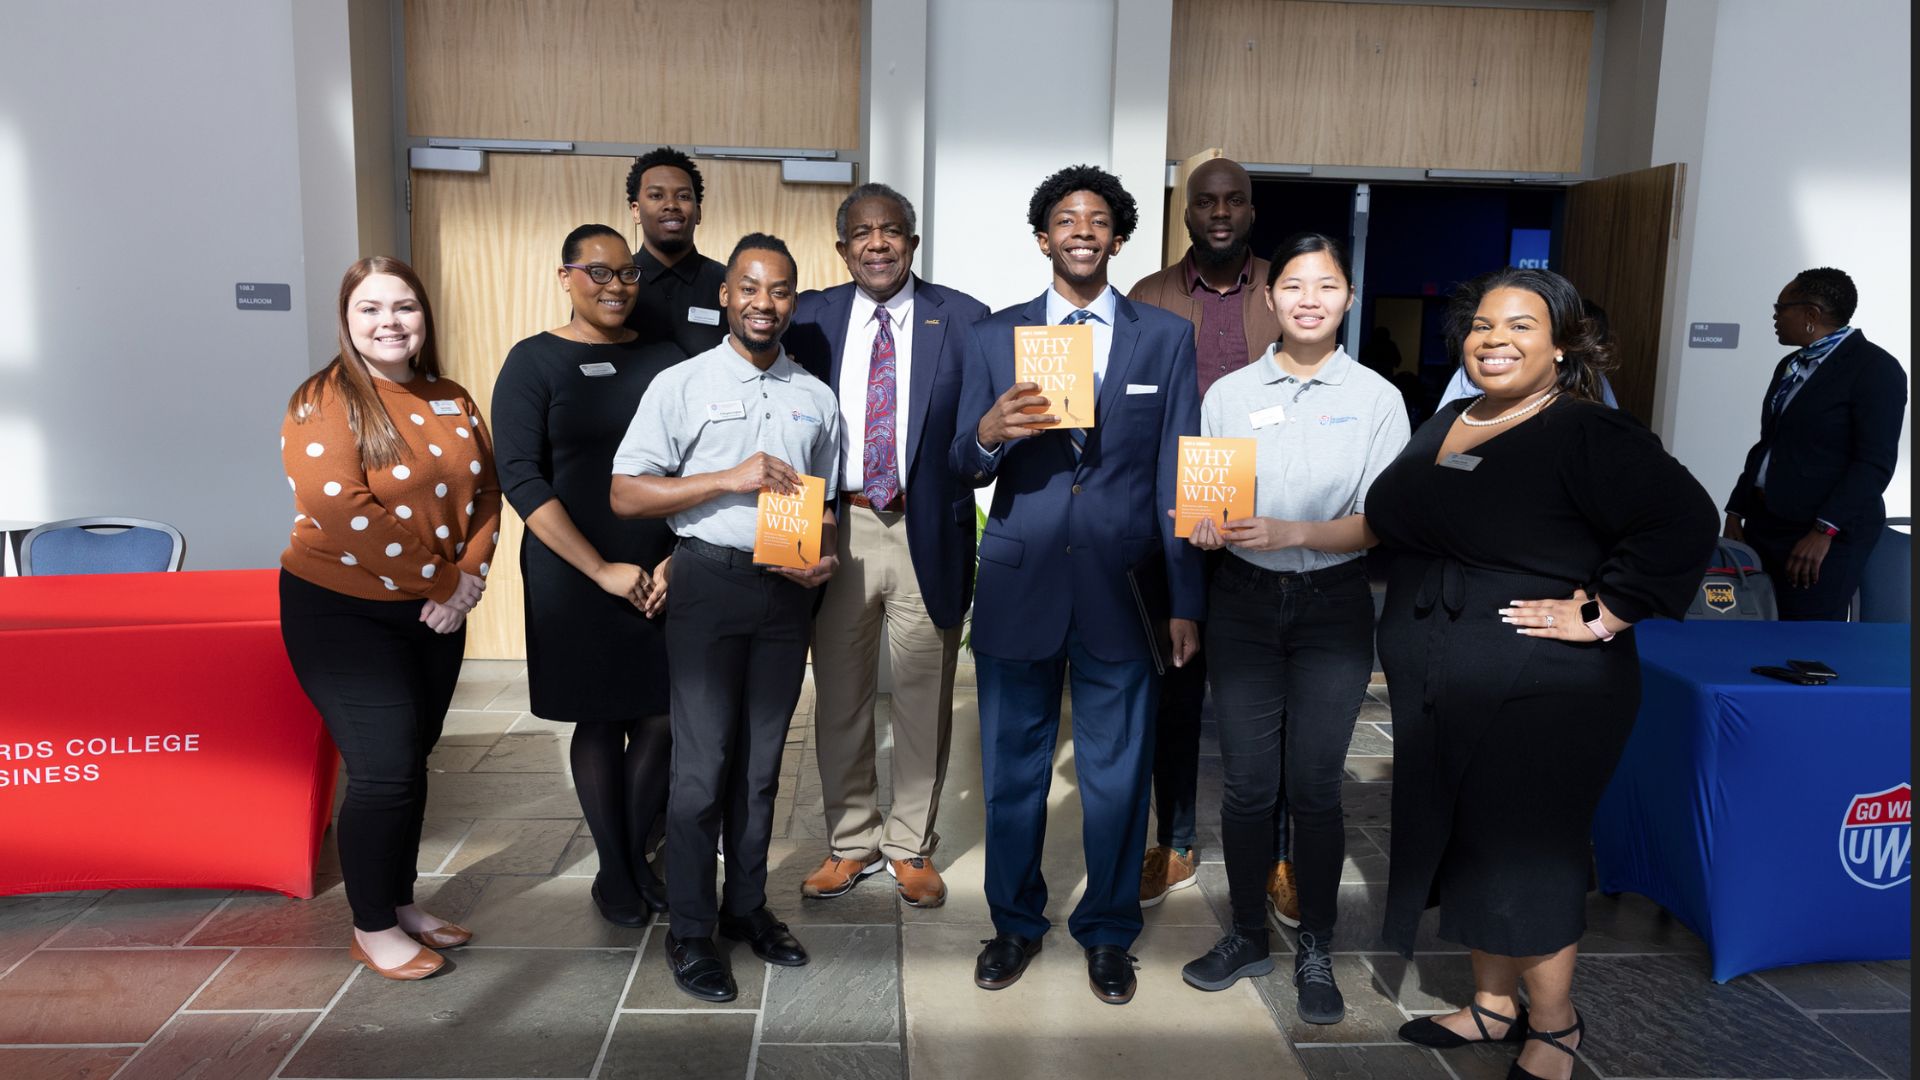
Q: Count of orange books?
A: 3